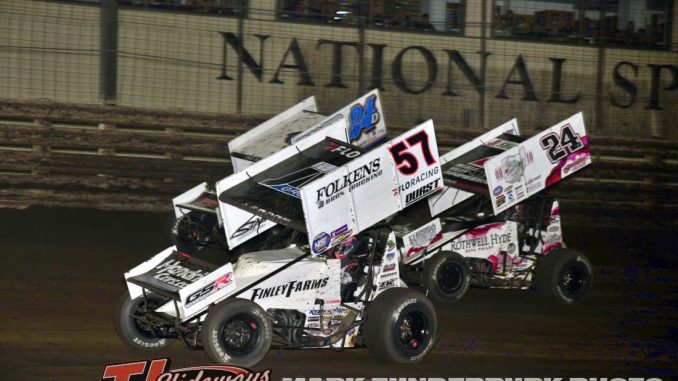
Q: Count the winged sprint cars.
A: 3